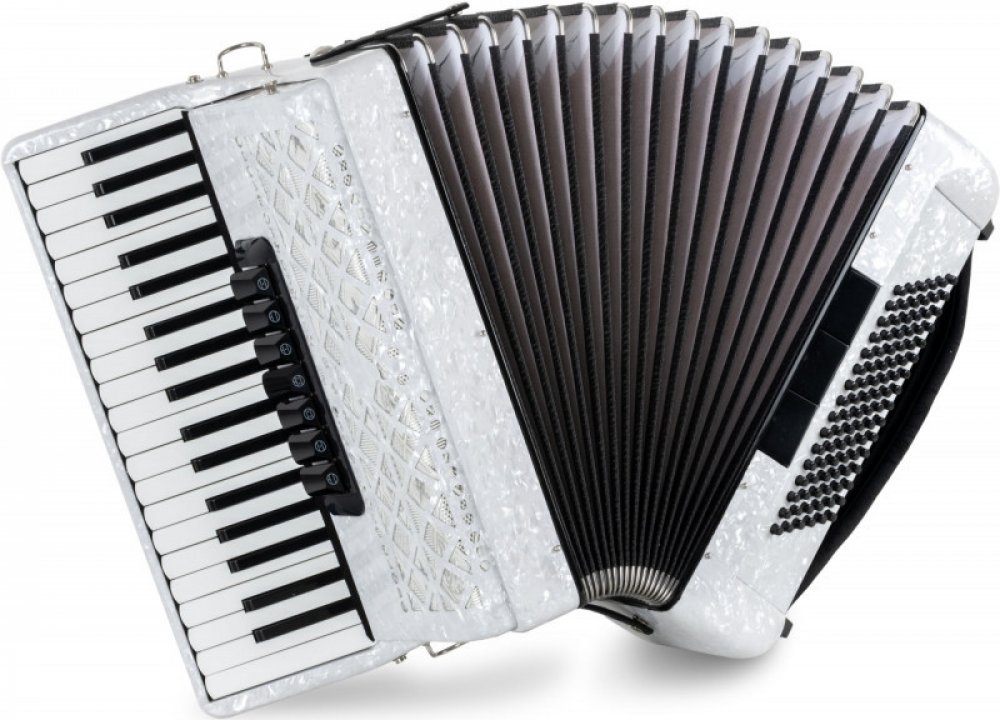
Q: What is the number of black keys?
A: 15